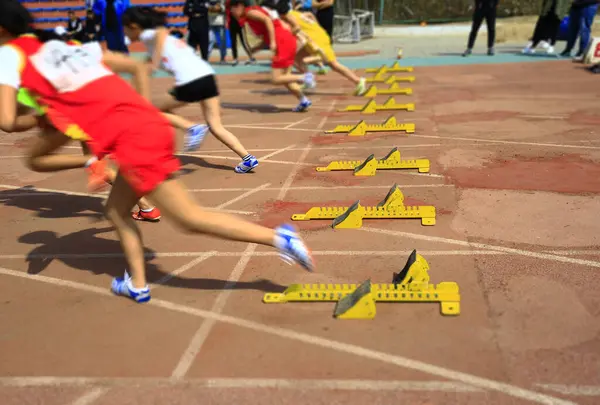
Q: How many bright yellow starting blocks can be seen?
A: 8